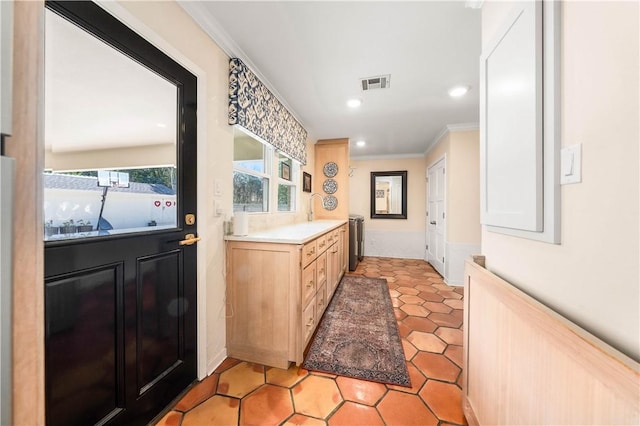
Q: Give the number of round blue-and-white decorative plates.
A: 3